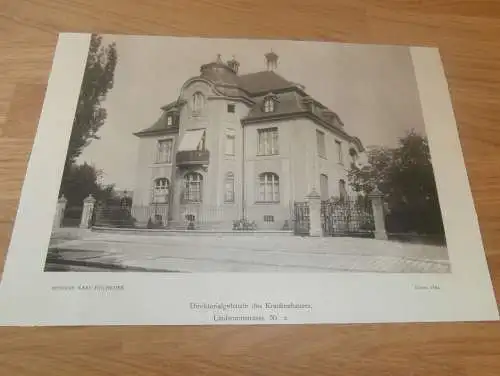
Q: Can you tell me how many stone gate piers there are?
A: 4